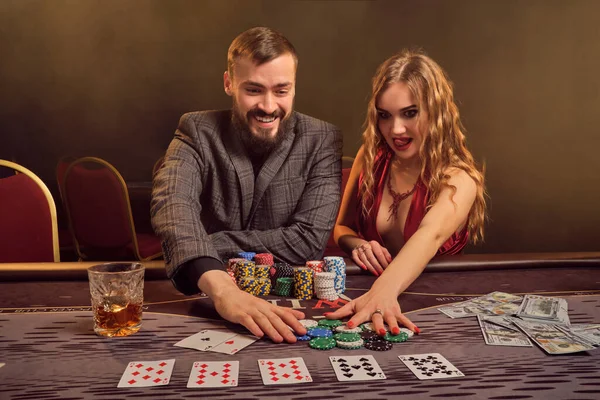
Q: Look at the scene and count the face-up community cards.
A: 5